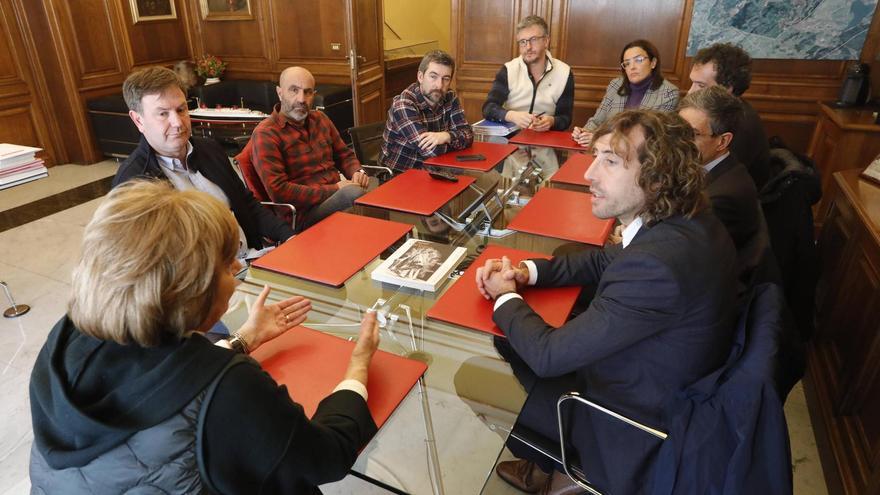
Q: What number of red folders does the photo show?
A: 8